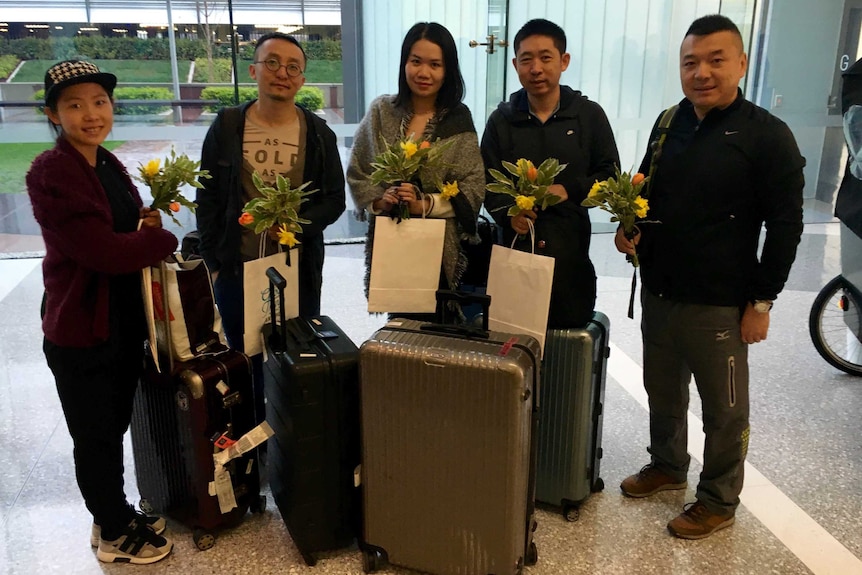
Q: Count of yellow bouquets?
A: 5